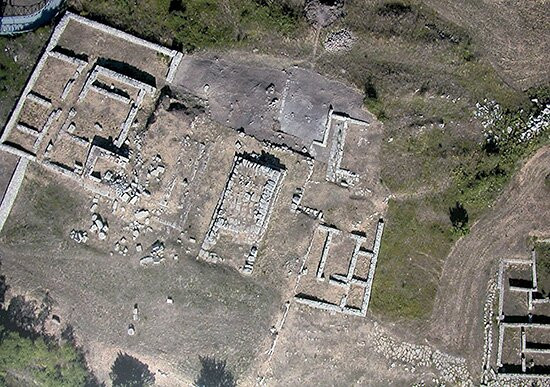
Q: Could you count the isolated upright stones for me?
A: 3